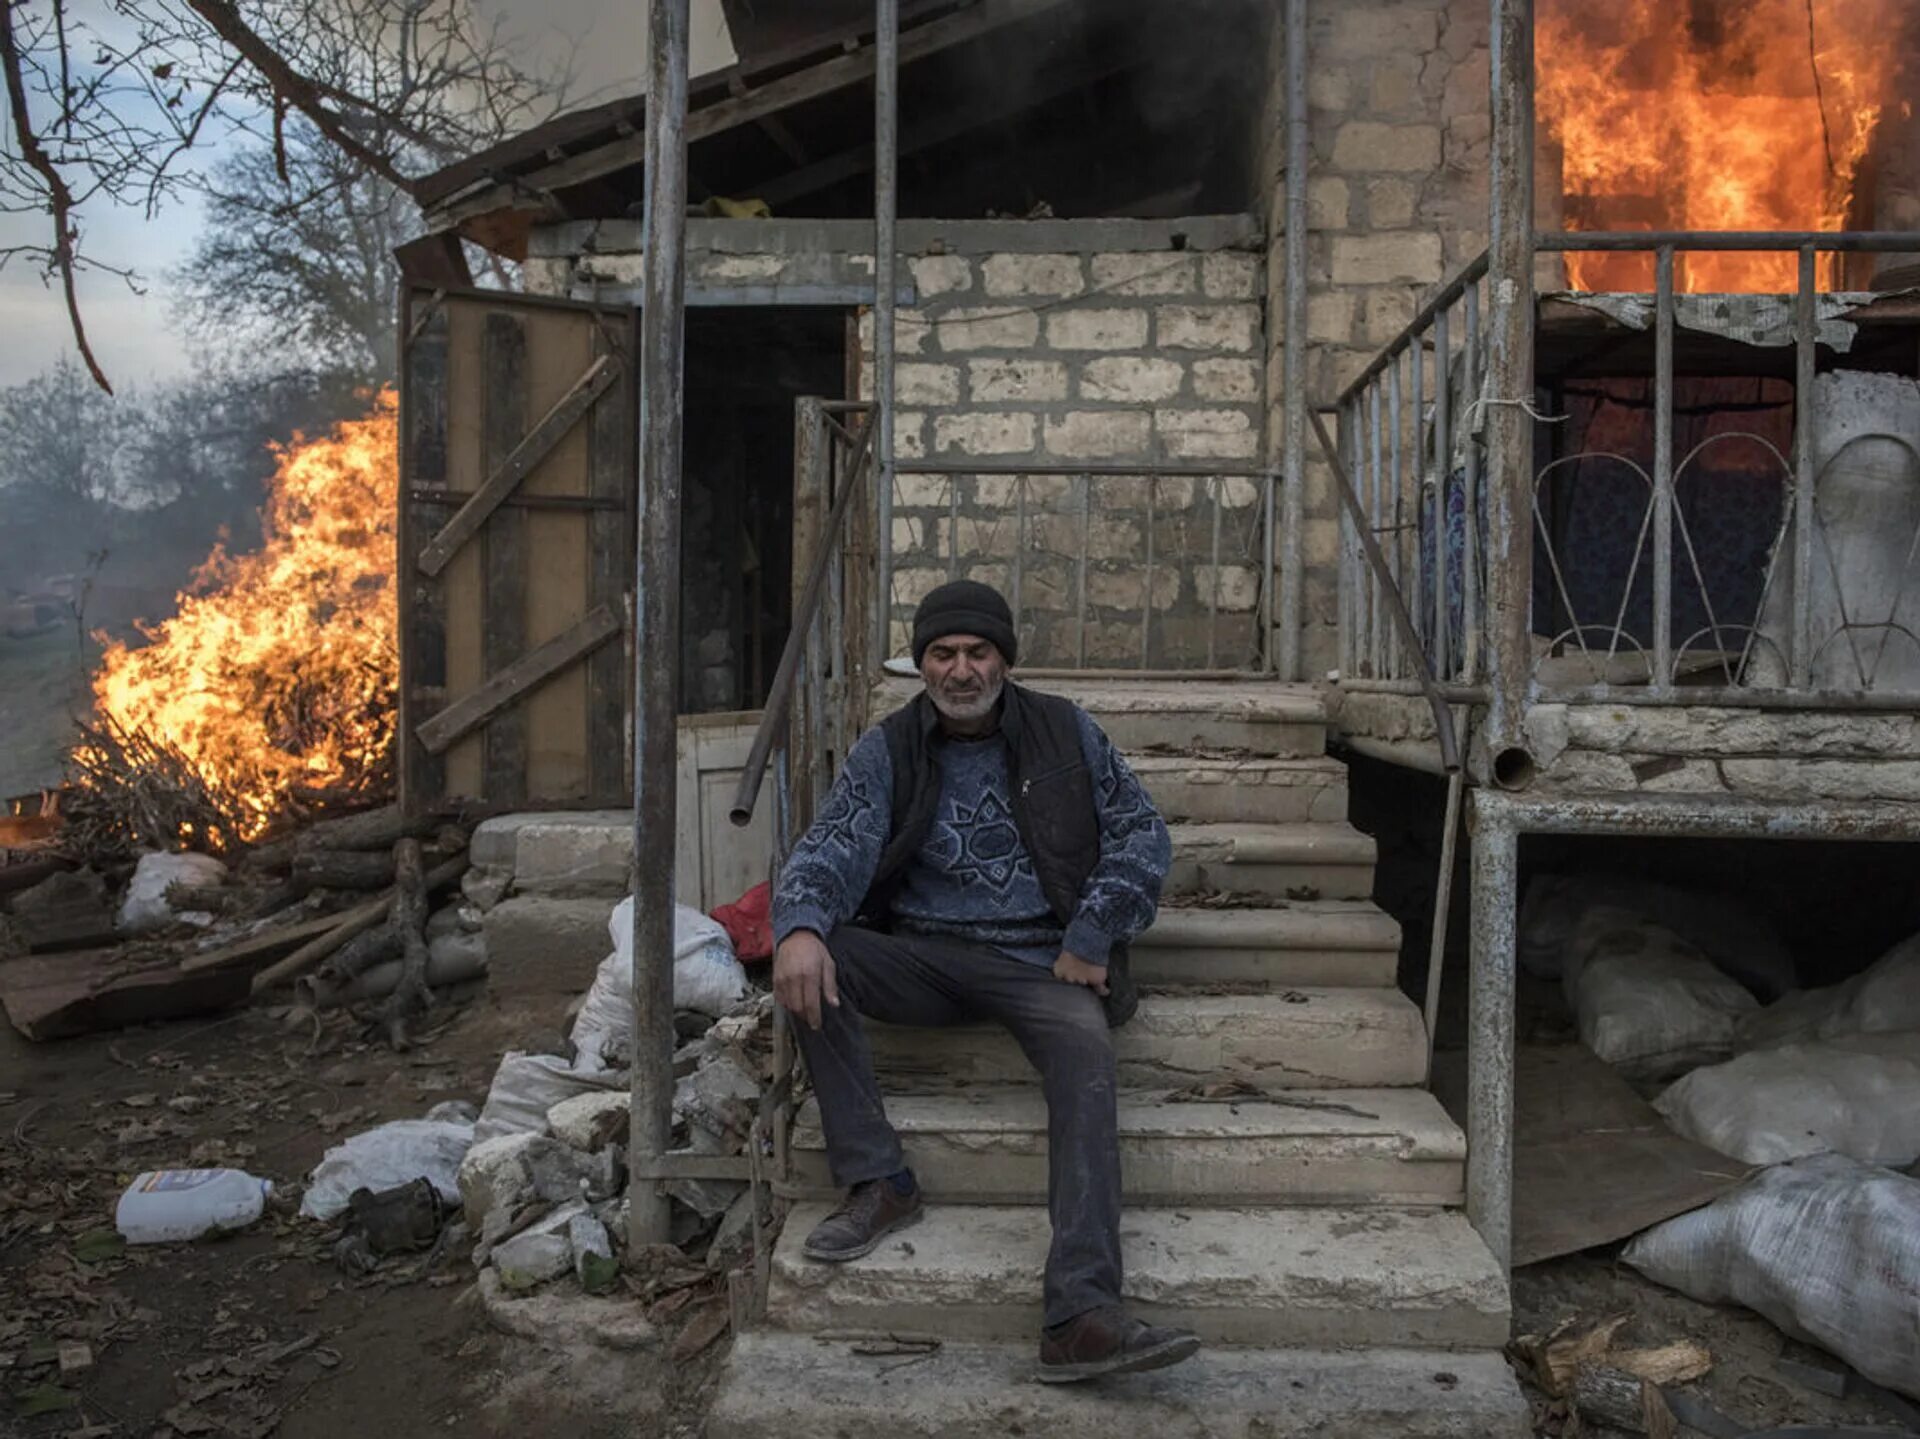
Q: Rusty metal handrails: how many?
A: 2